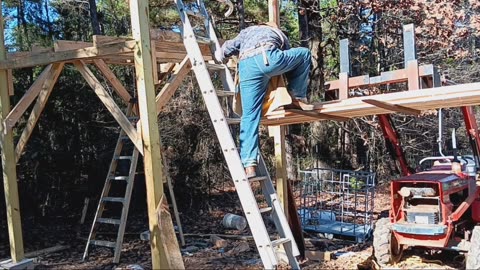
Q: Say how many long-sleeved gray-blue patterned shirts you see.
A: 1